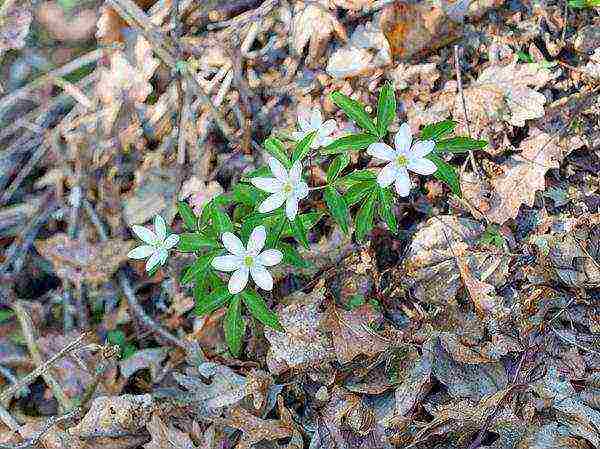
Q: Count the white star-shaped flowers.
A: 5